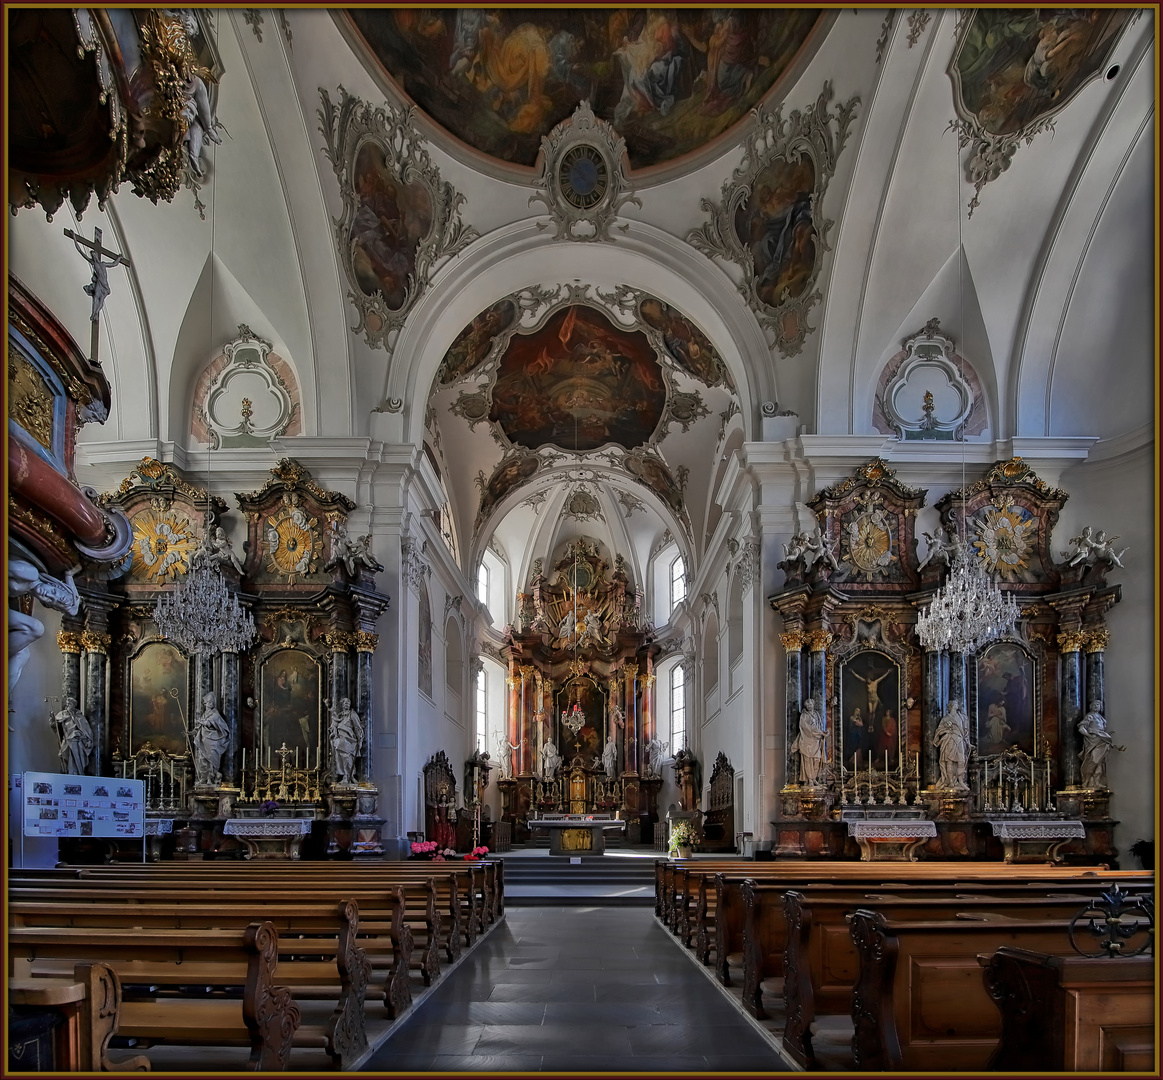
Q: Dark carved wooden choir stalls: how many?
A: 2